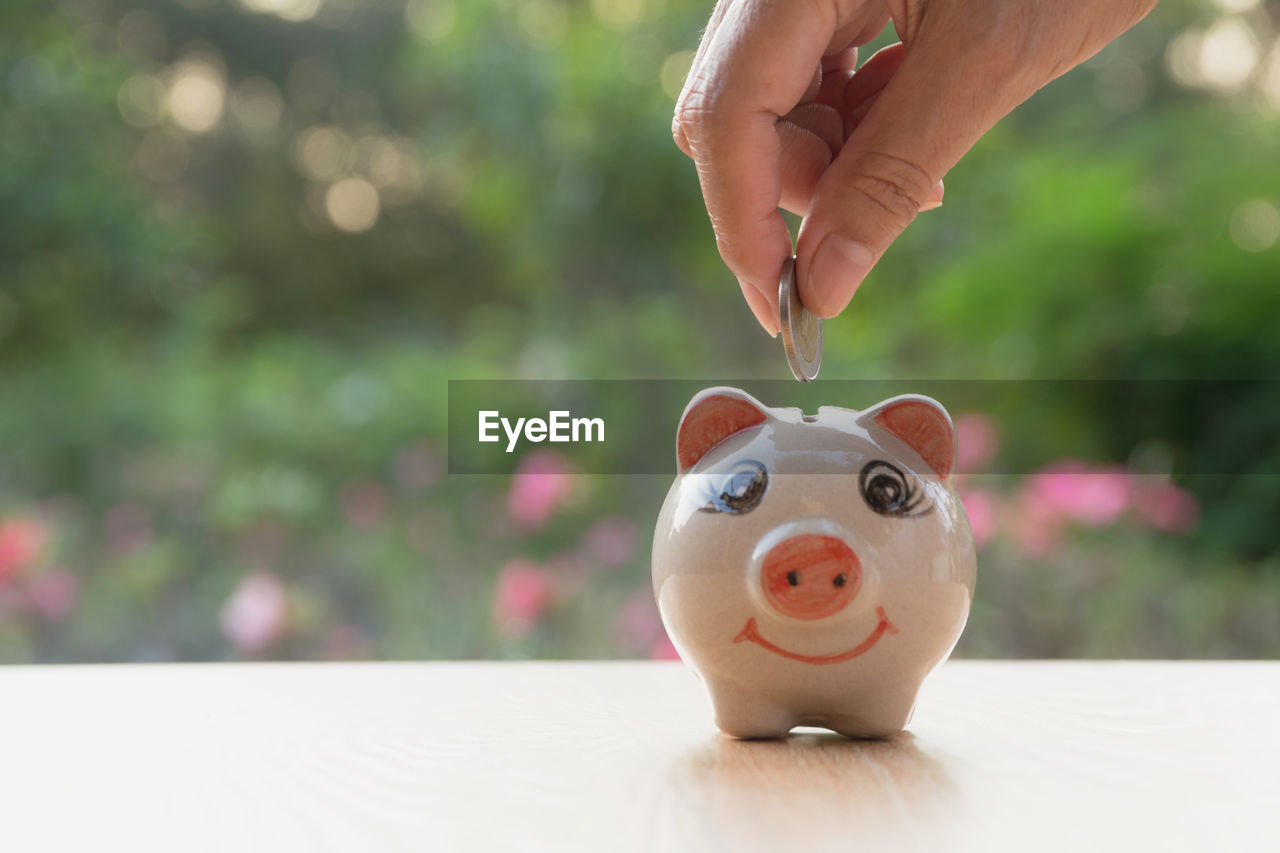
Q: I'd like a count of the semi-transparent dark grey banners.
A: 1